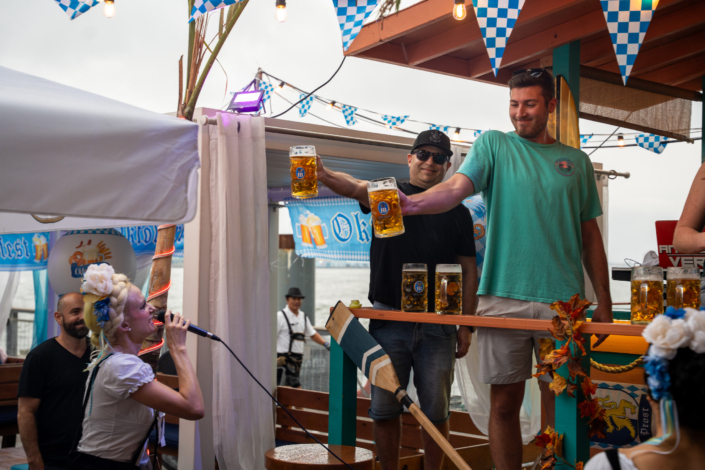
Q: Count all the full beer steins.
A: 6